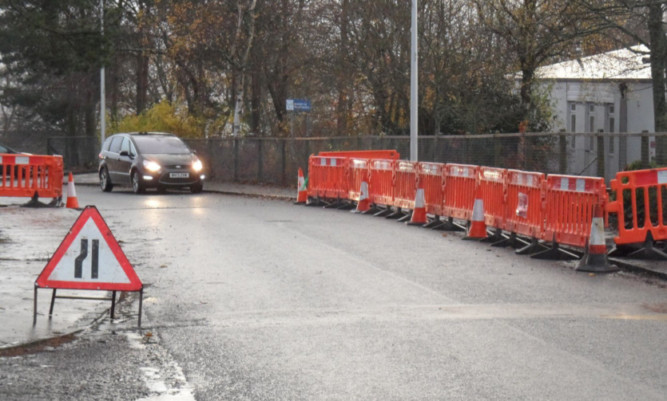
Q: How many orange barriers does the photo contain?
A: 12